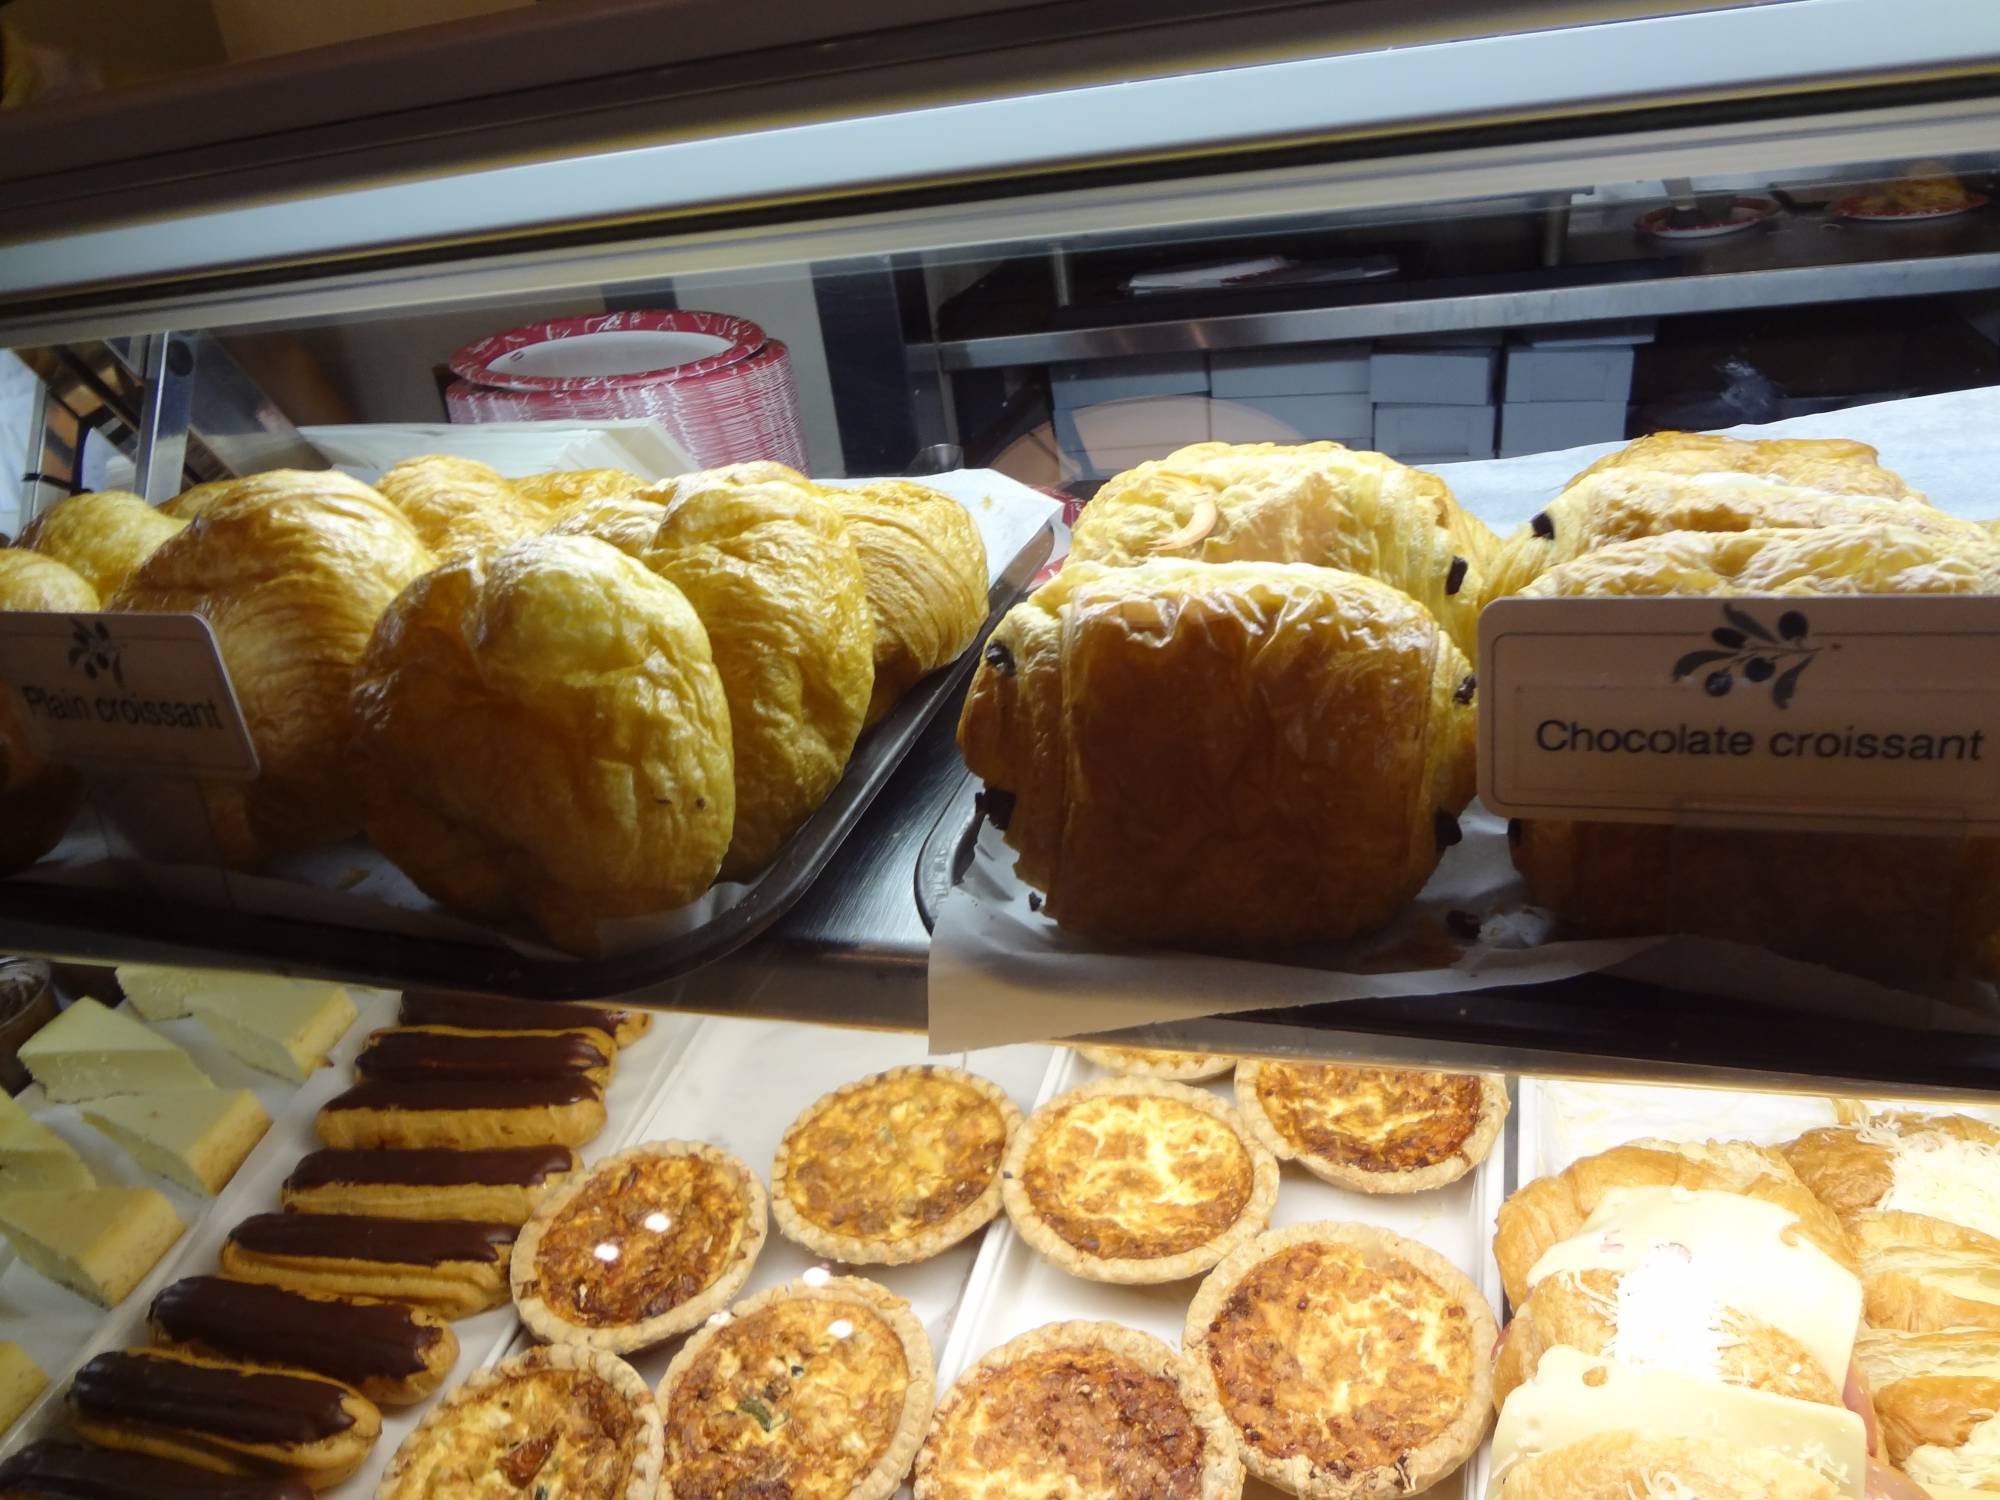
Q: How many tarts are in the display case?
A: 9